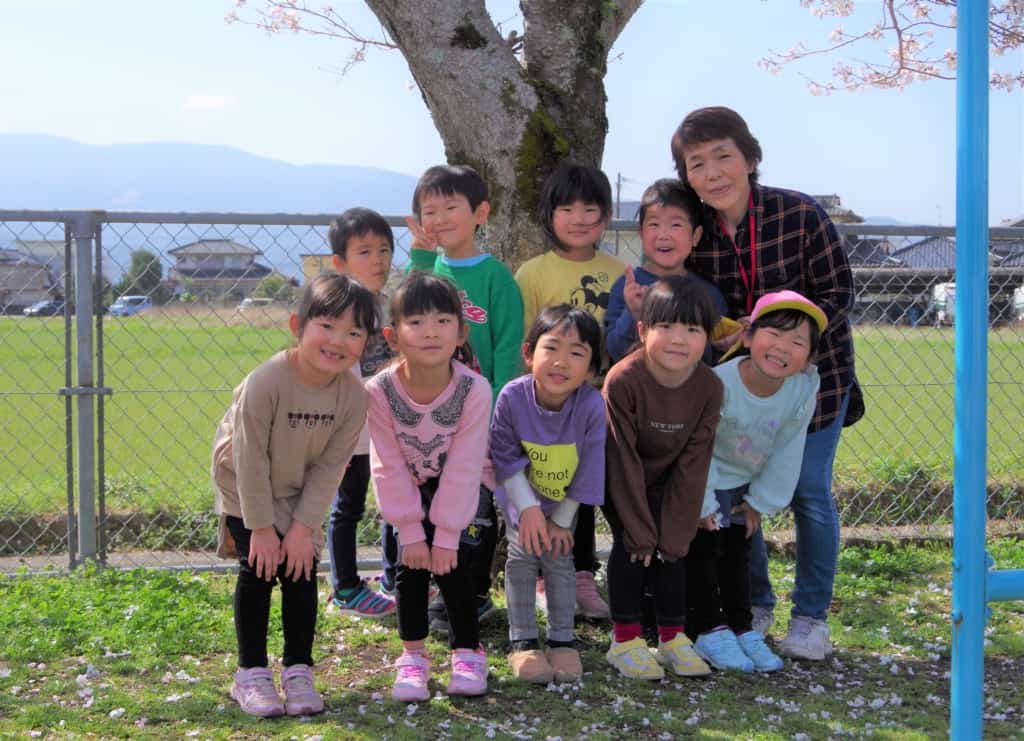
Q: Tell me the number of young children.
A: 9